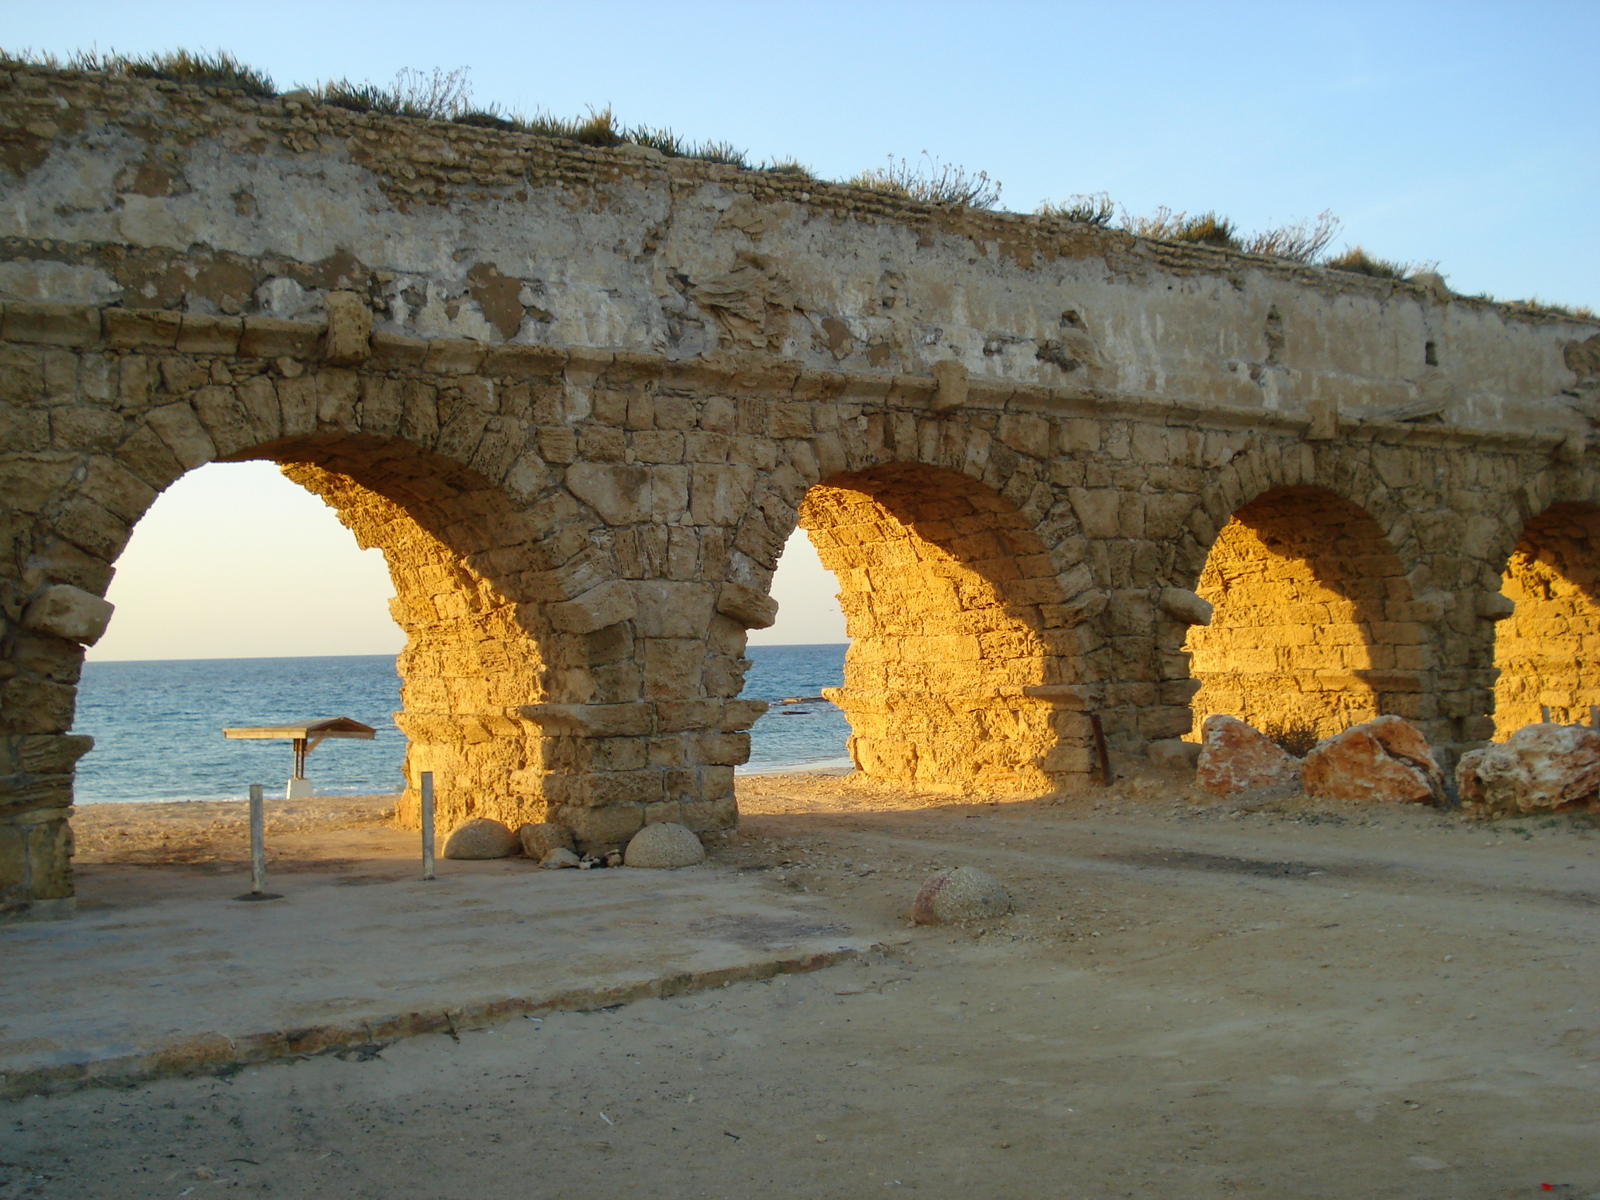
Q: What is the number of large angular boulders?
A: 3